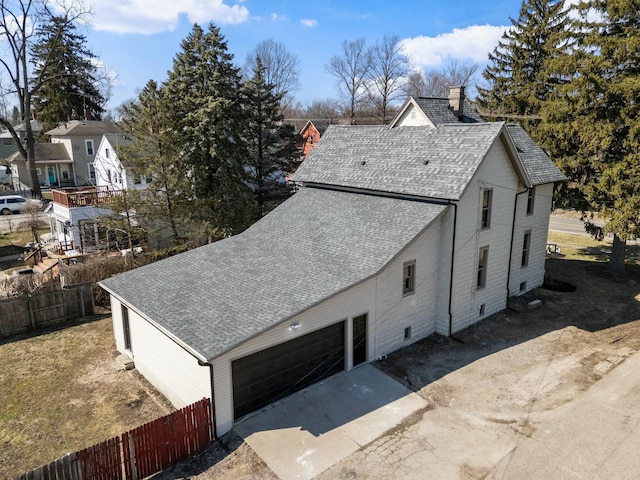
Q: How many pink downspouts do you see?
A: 0